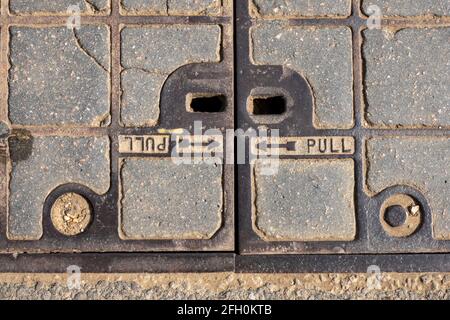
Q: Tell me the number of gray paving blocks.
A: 12